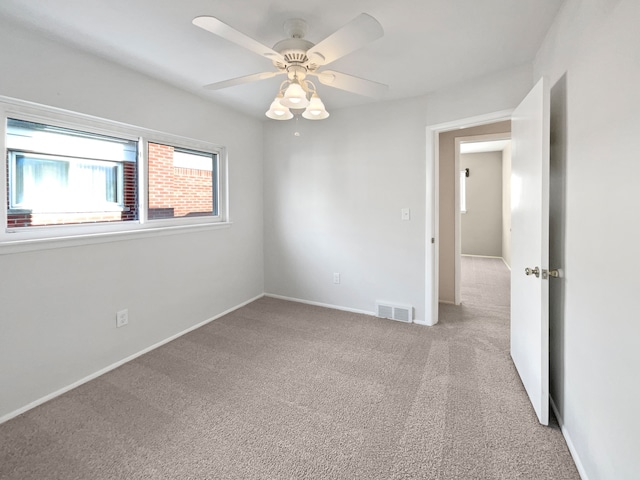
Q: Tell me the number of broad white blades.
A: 4